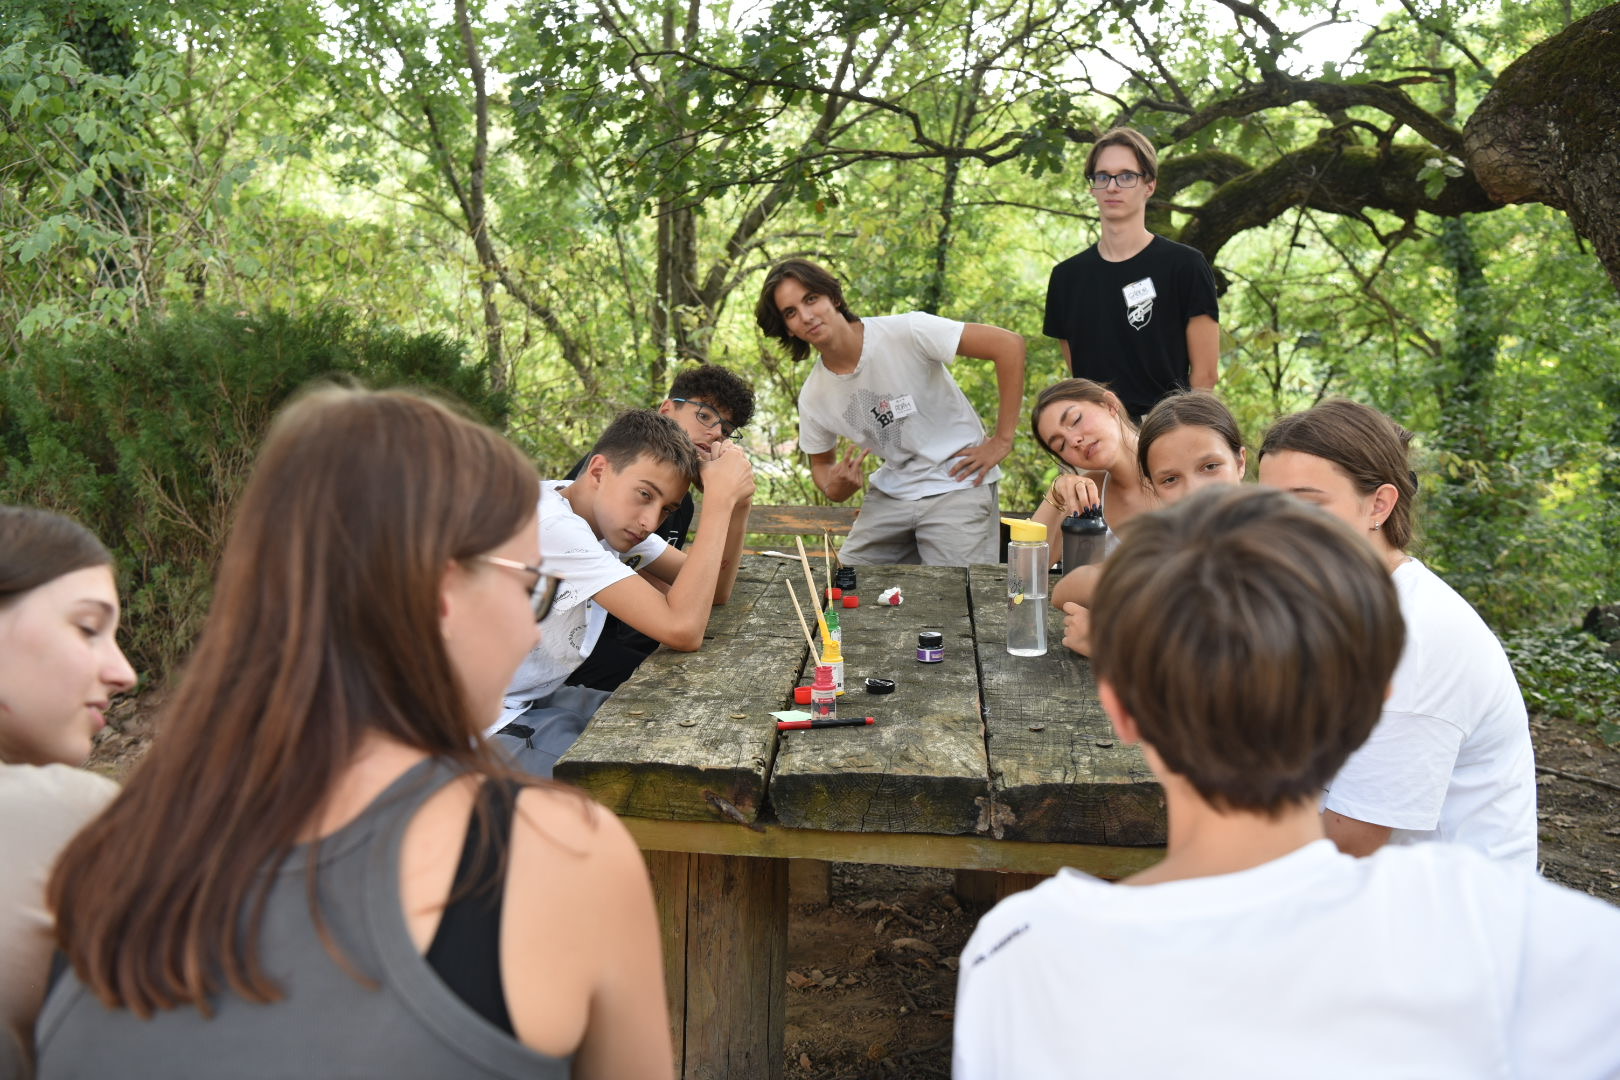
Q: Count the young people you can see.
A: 10